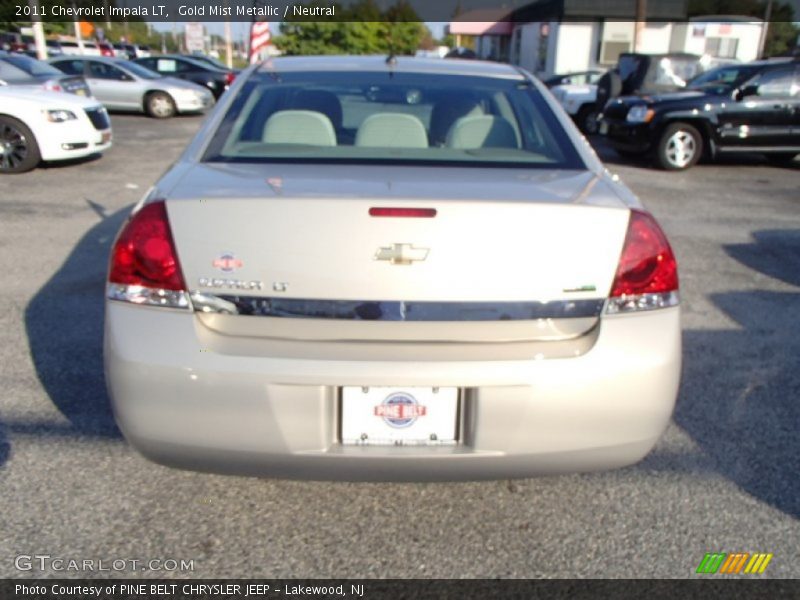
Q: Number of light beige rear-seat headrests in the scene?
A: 3